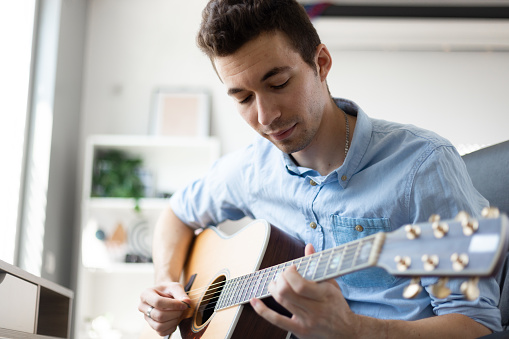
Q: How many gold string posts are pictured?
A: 6